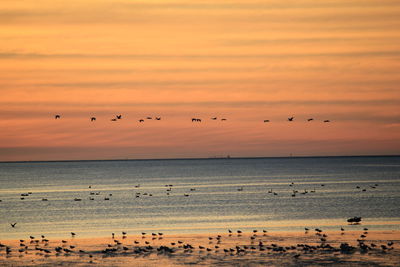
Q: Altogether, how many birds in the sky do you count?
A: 15